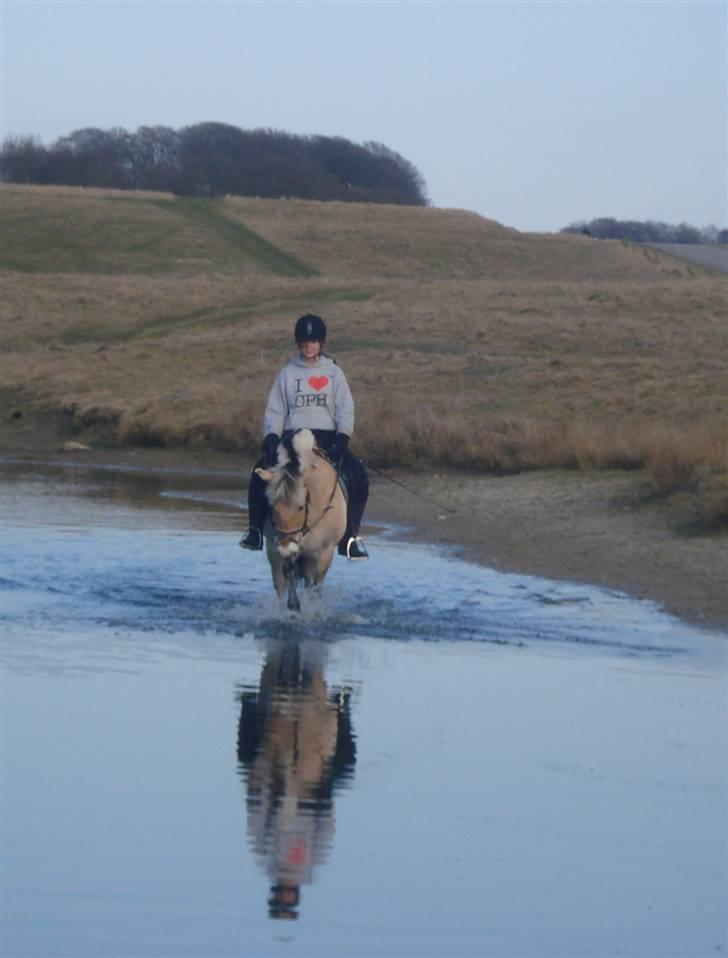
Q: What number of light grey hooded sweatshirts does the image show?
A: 1